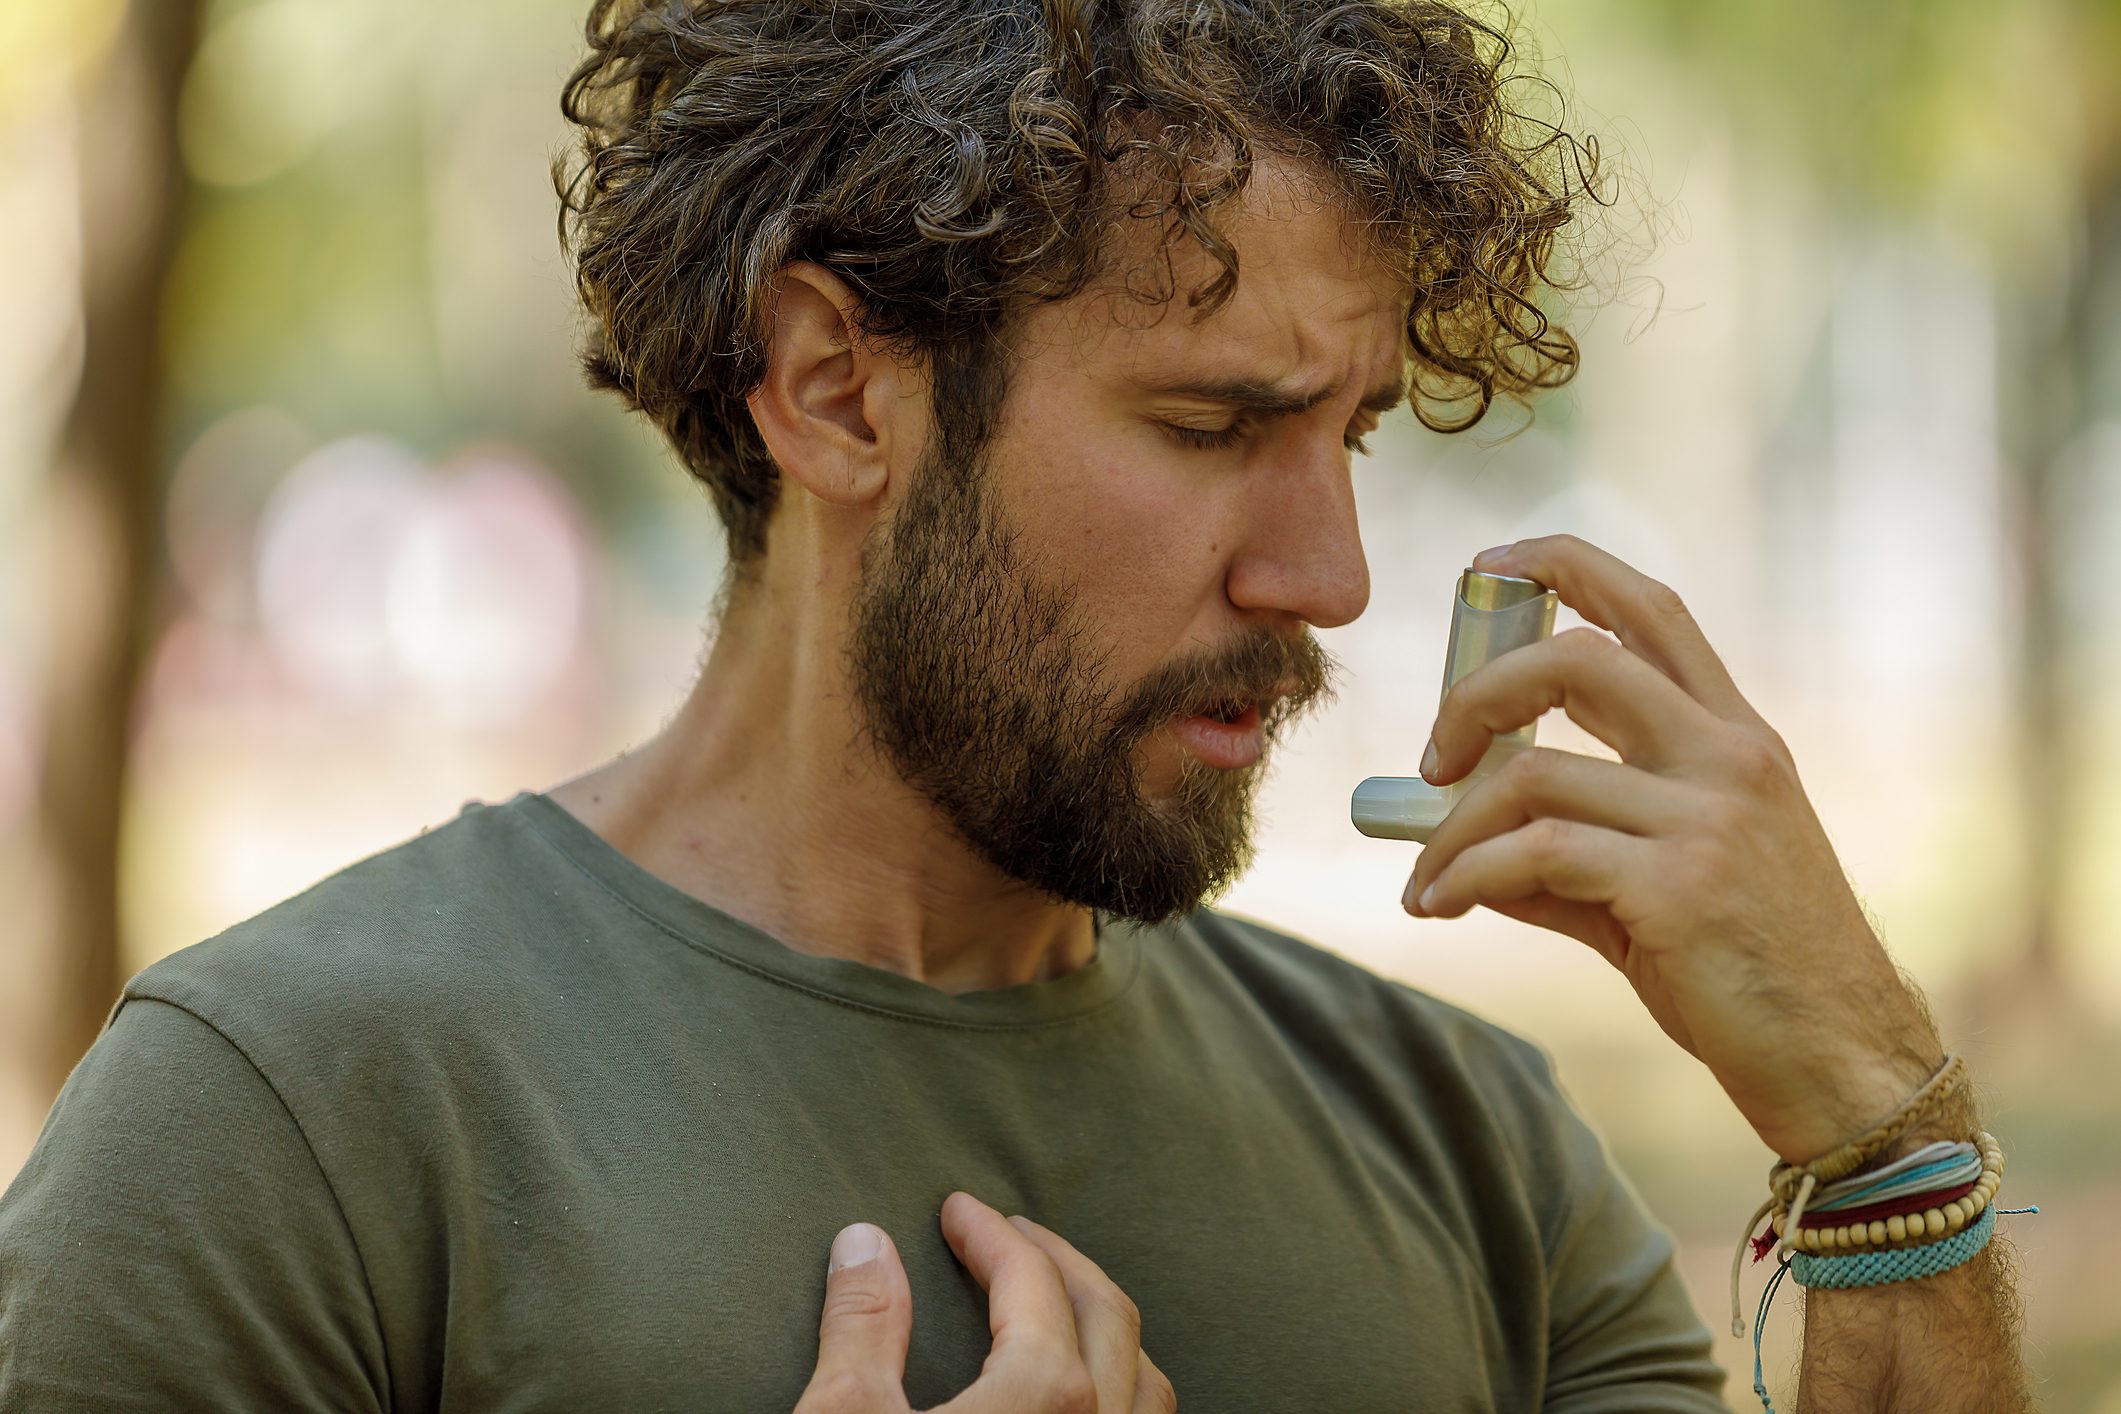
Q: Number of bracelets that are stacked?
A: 5